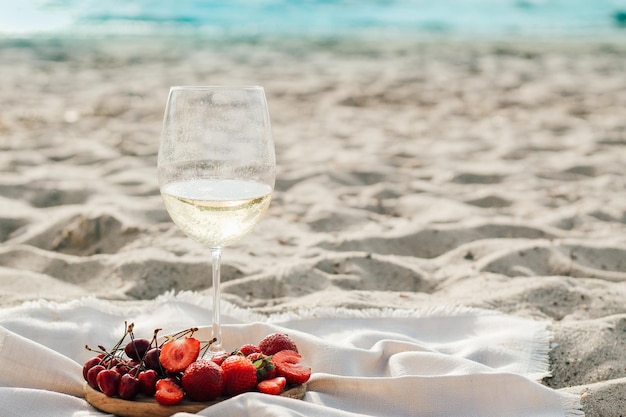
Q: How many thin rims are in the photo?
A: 1